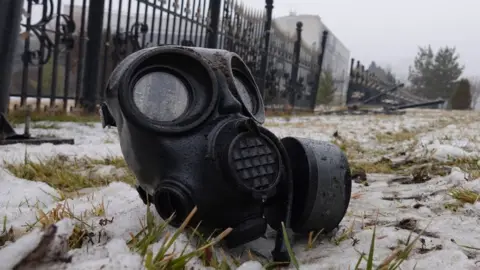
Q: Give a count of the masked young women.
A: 0